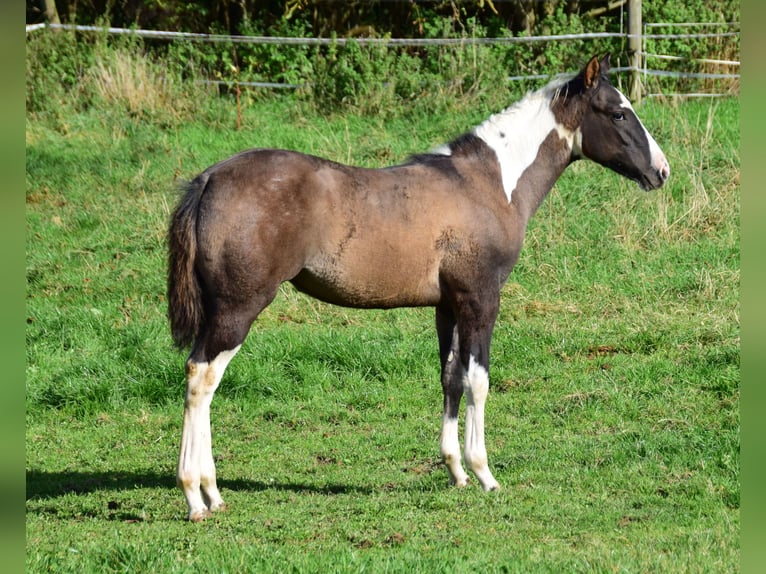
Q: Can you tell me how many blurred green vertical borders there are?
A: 2